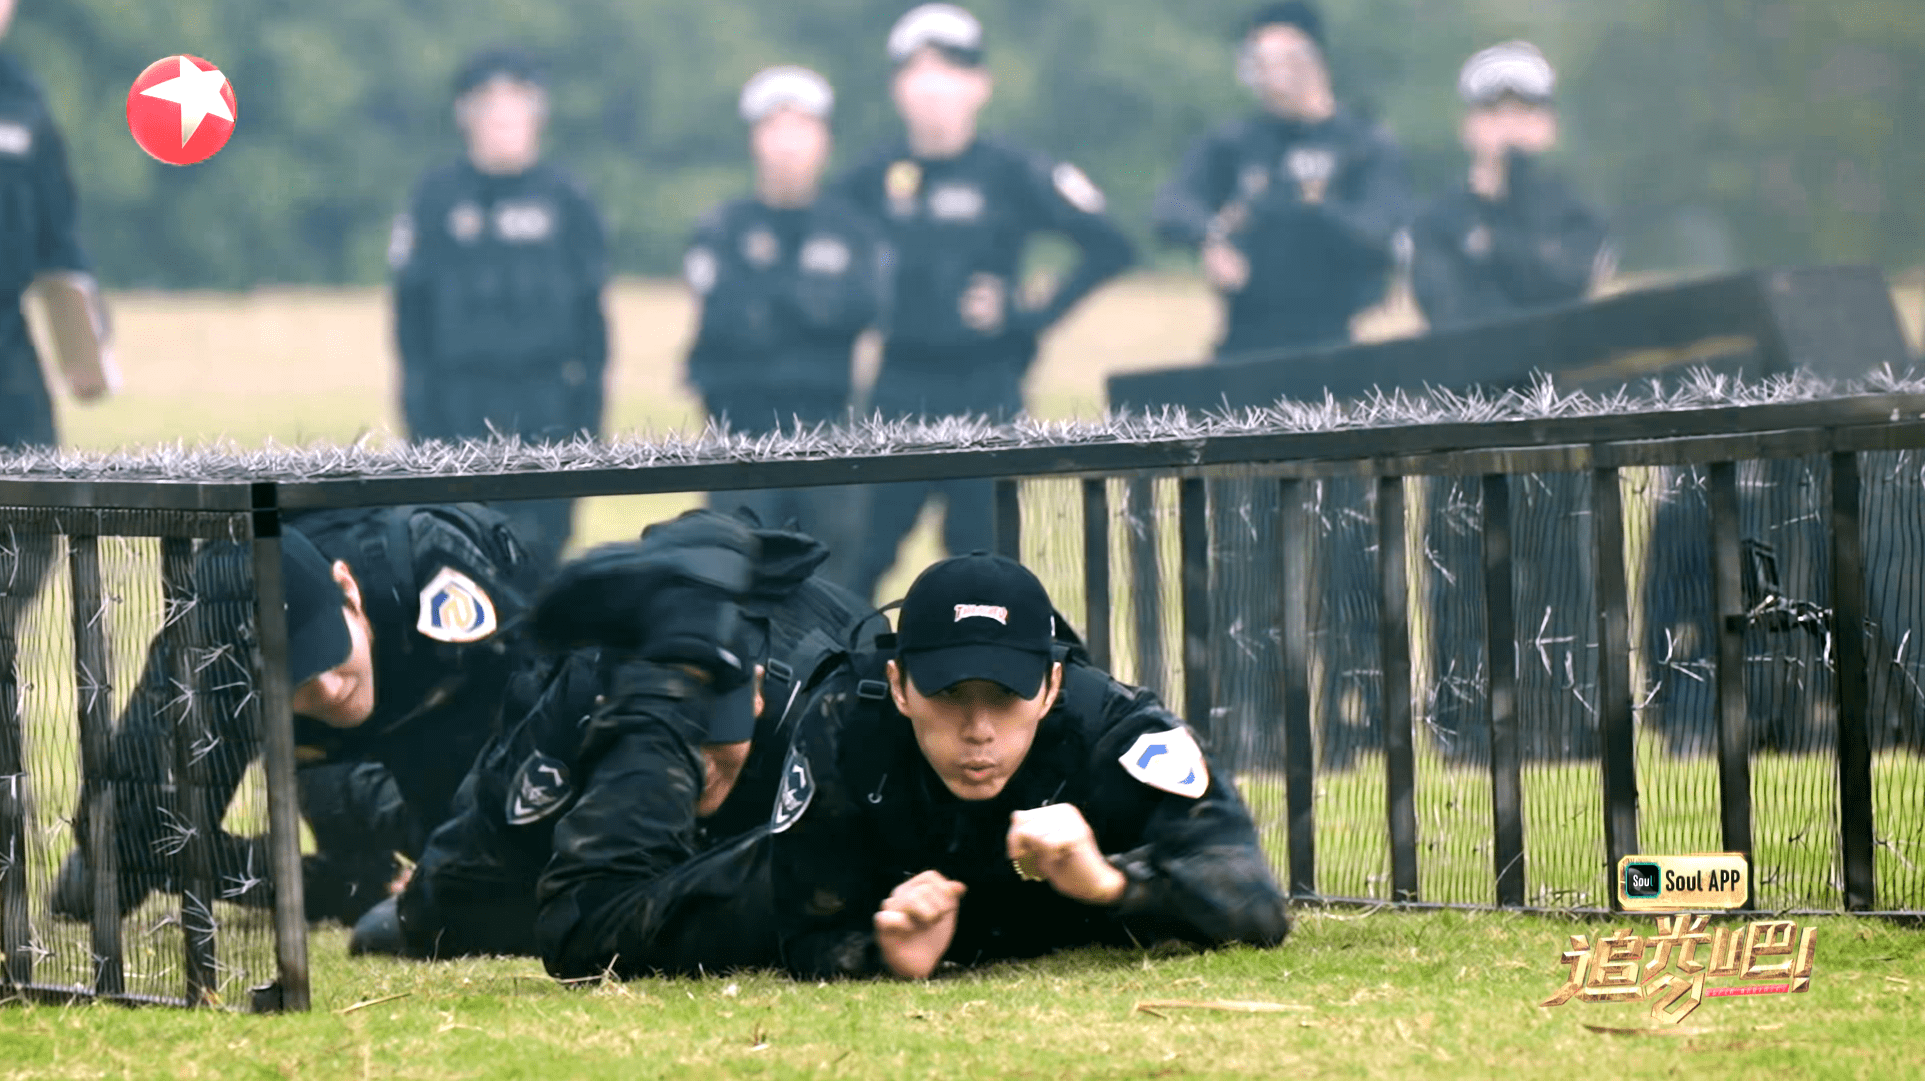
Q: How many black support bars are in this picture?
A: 13